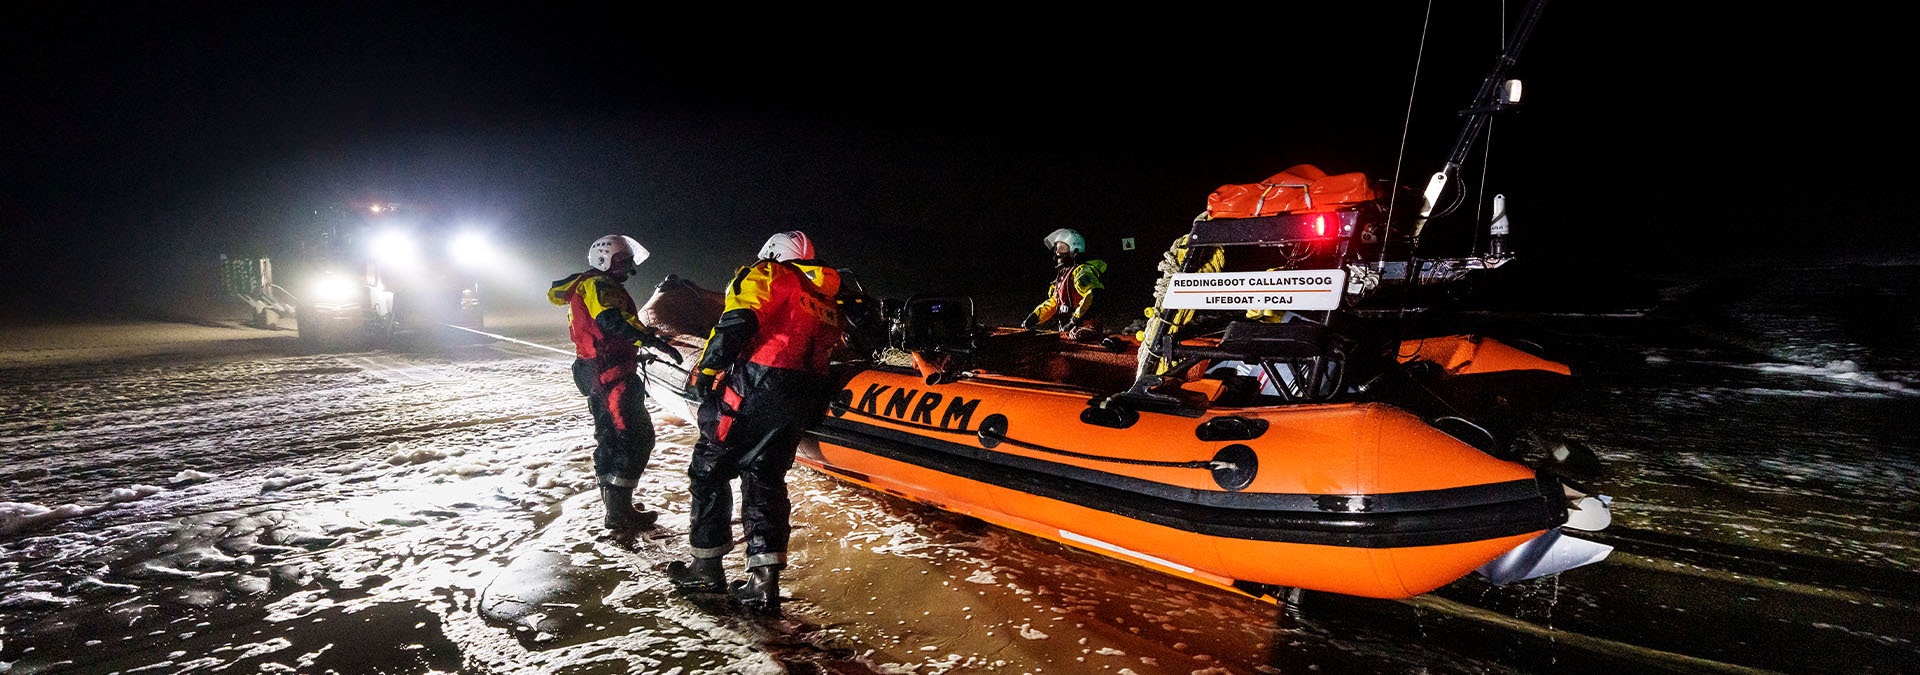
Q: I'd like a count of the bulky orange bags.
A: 1